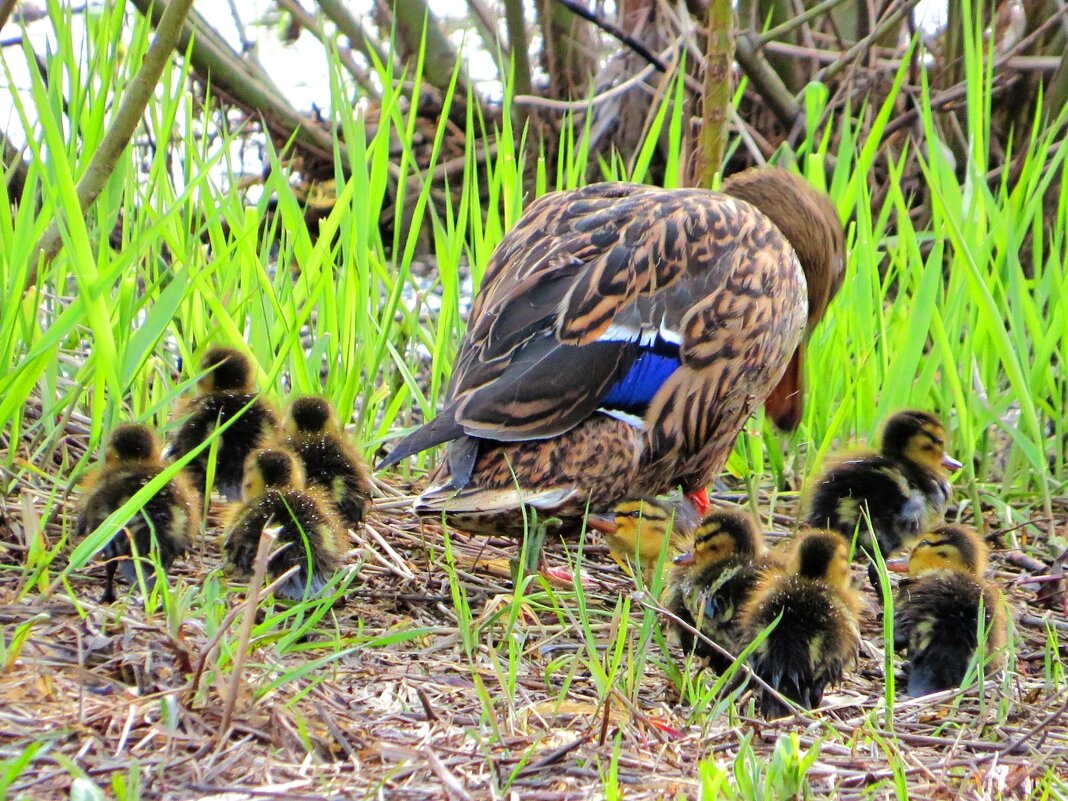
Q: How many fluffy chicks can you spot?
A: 9